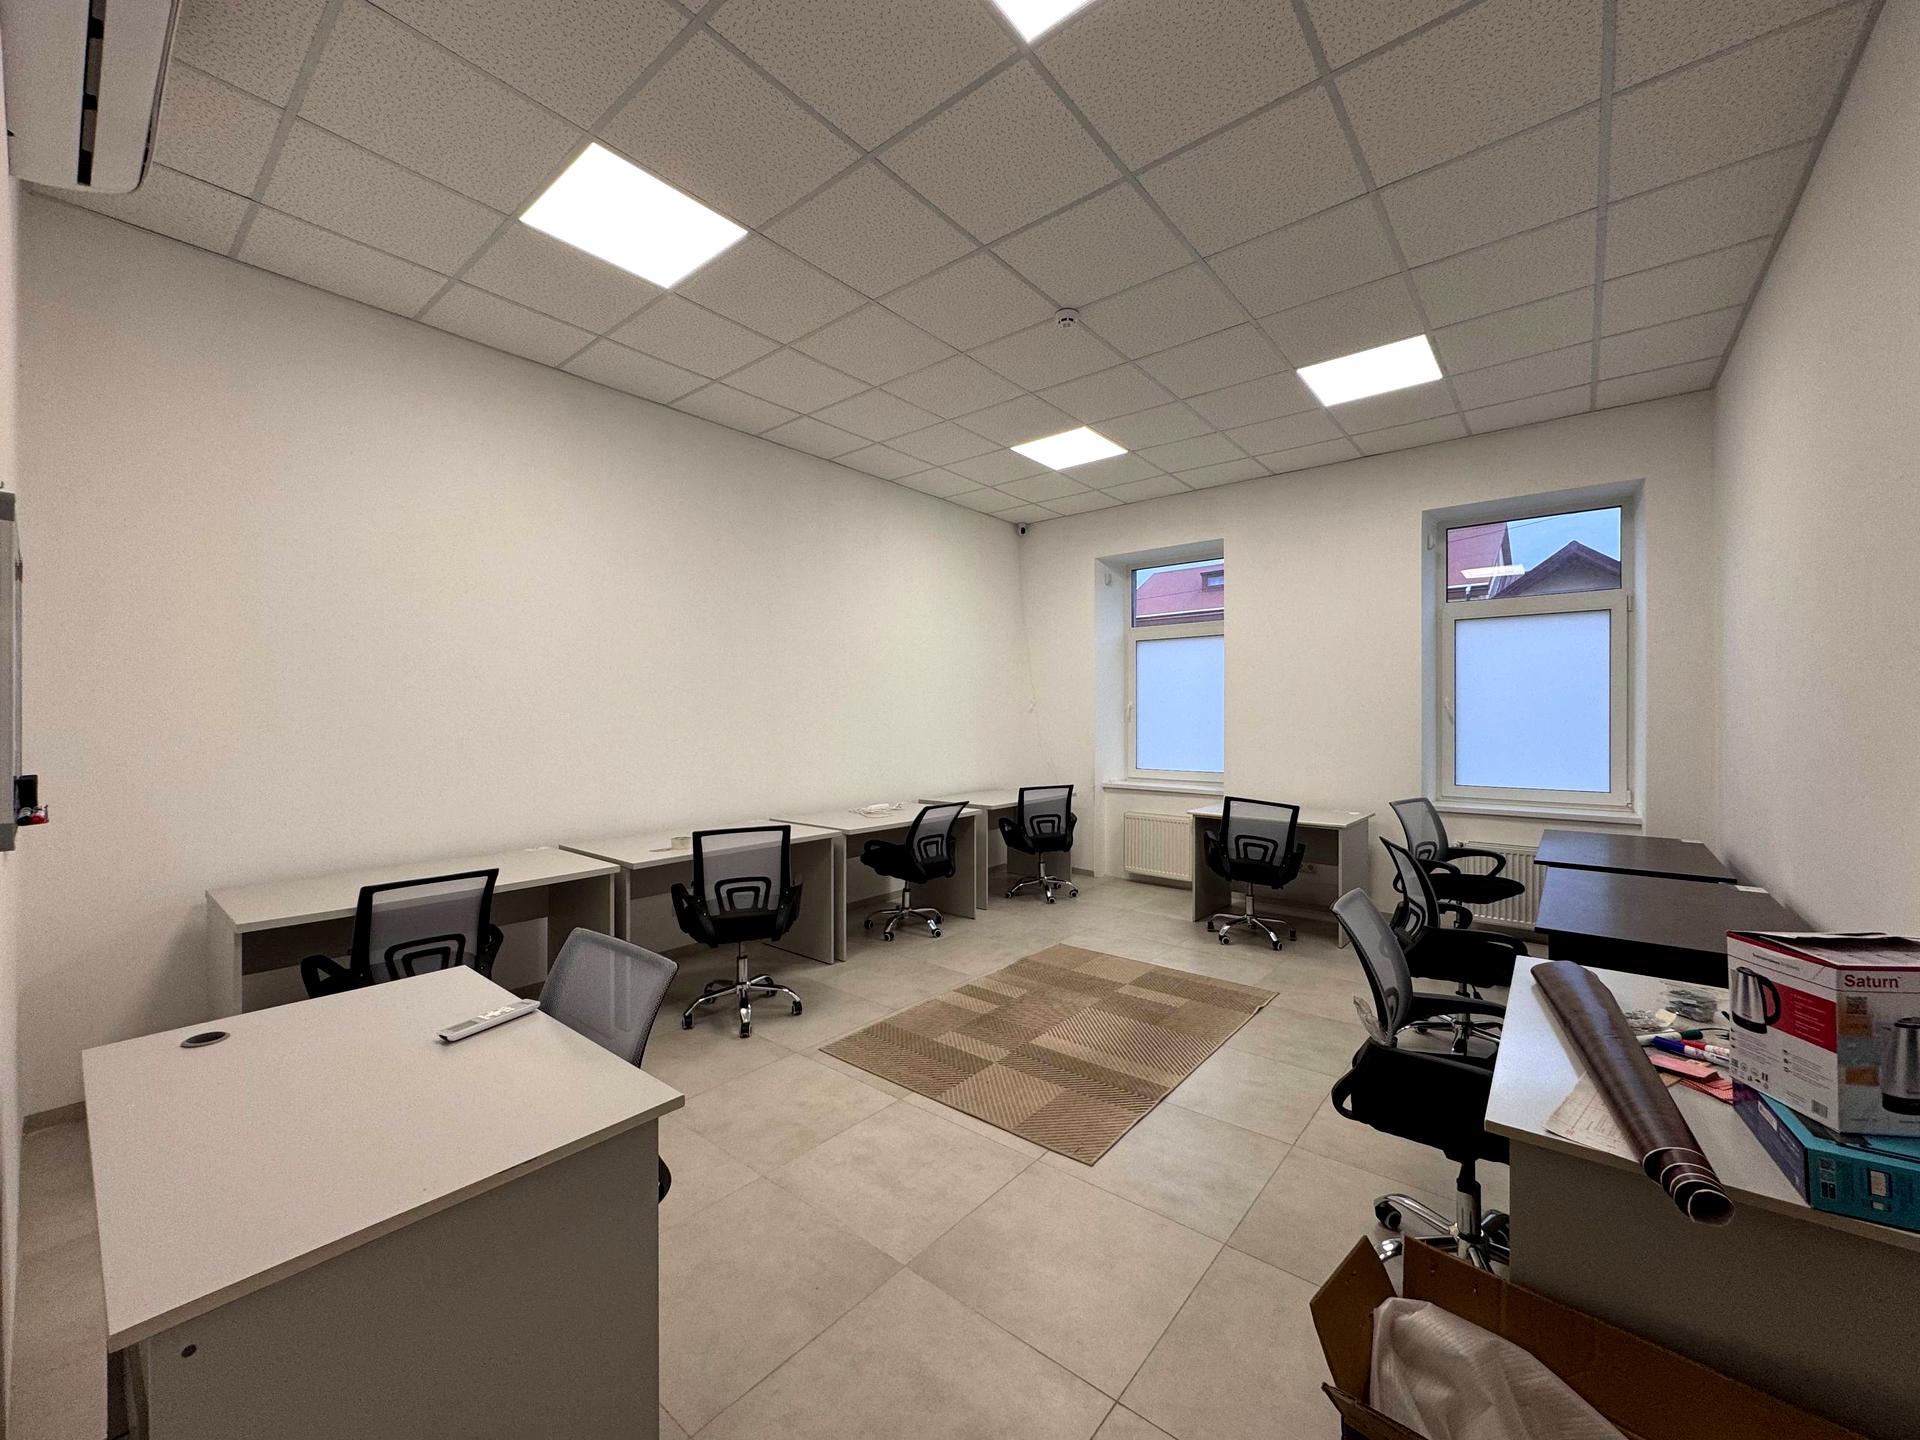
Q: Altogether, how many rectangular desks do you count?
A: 9